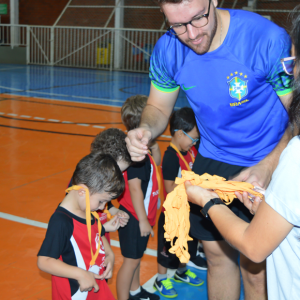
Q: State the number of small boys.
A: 4